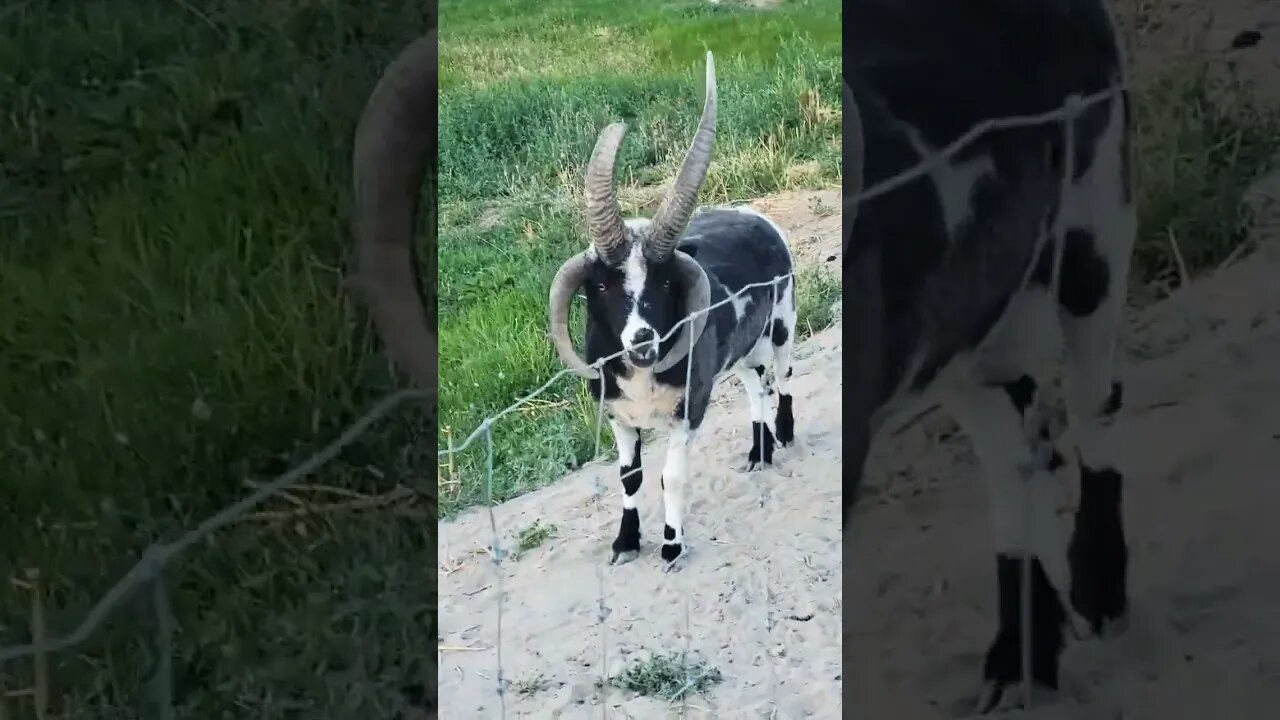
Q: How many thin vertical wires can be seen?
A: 4